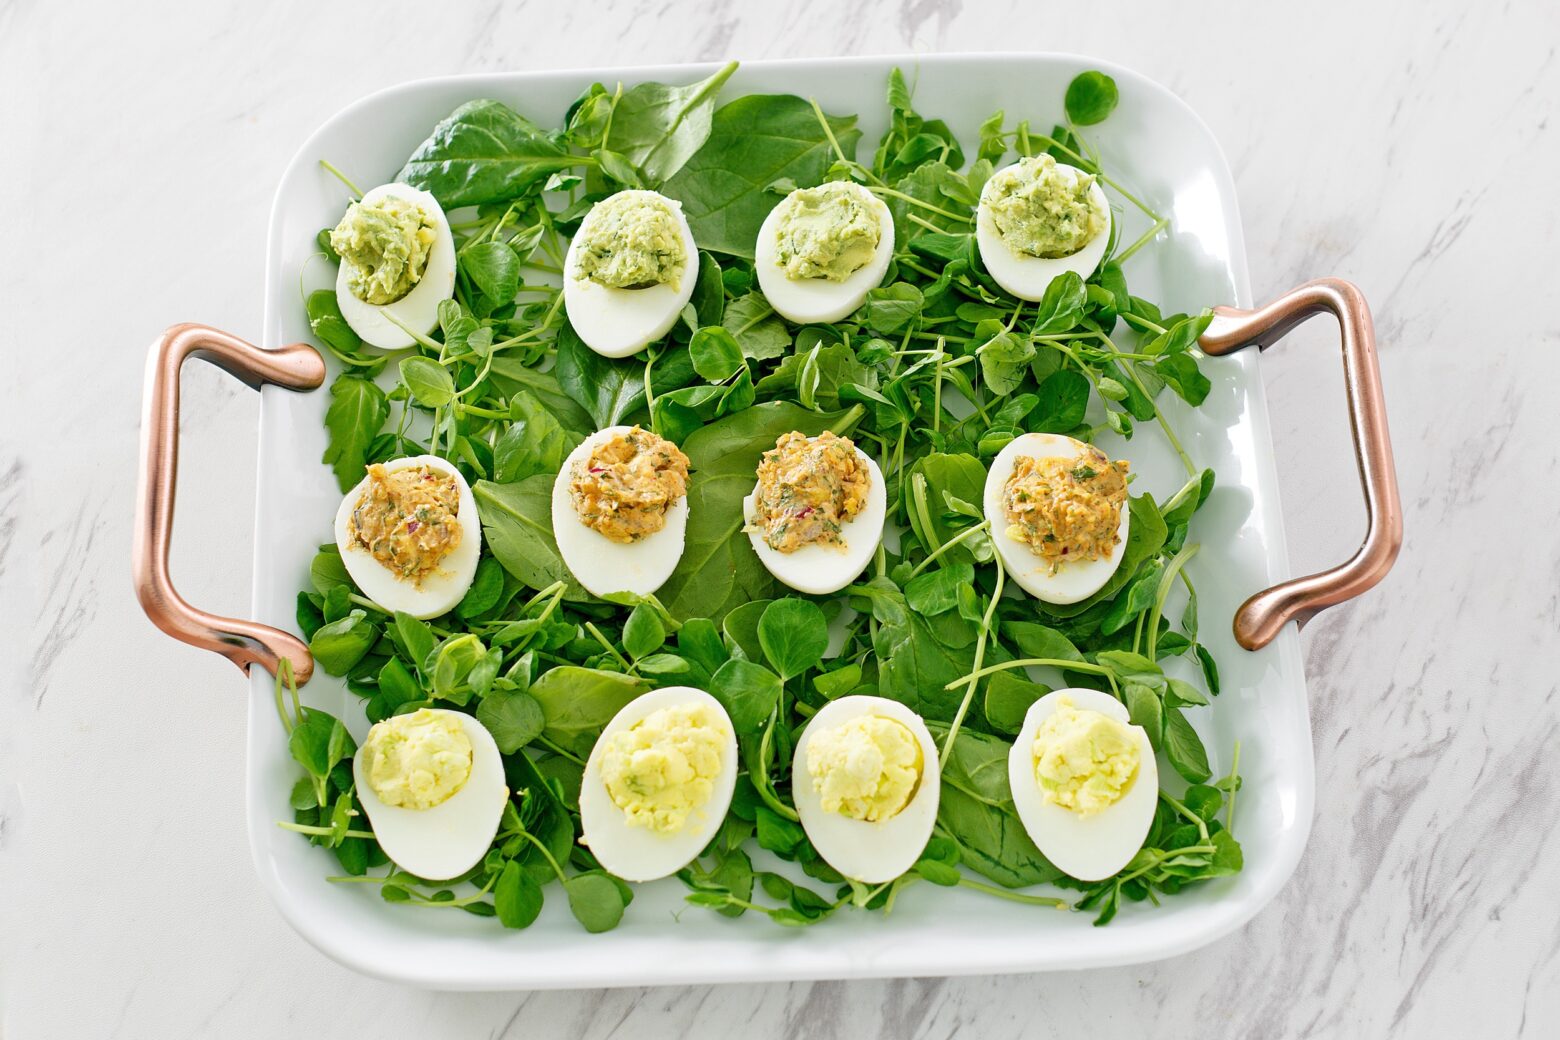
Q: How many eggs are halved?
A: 12